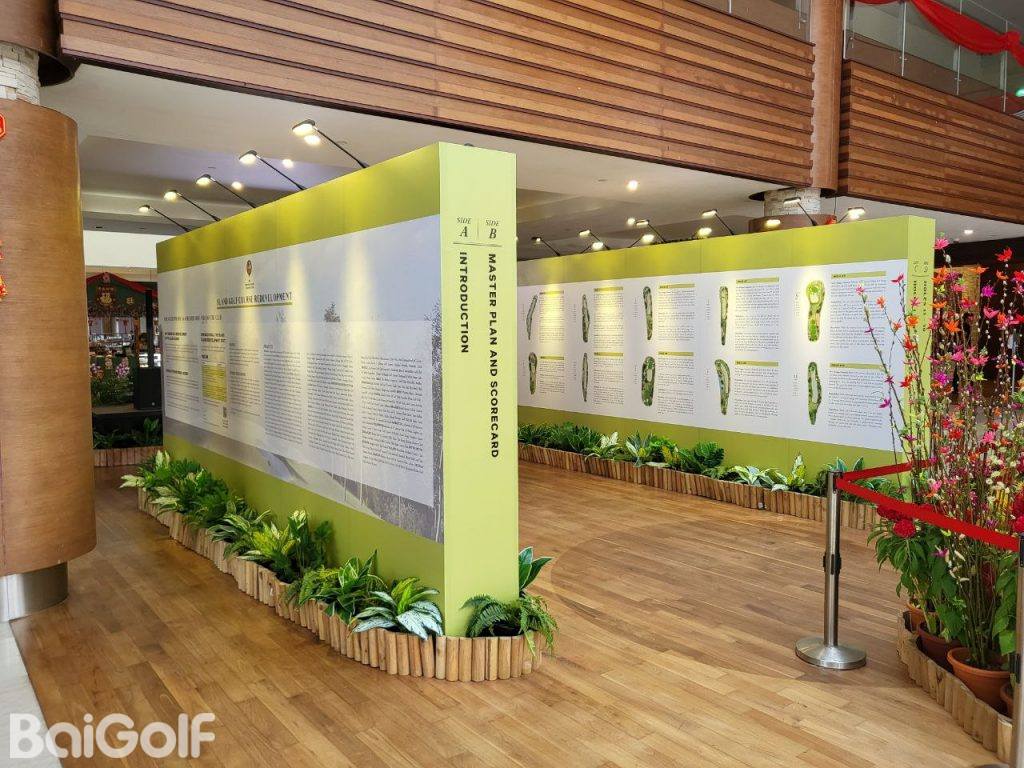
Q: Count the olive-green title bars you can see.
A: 10